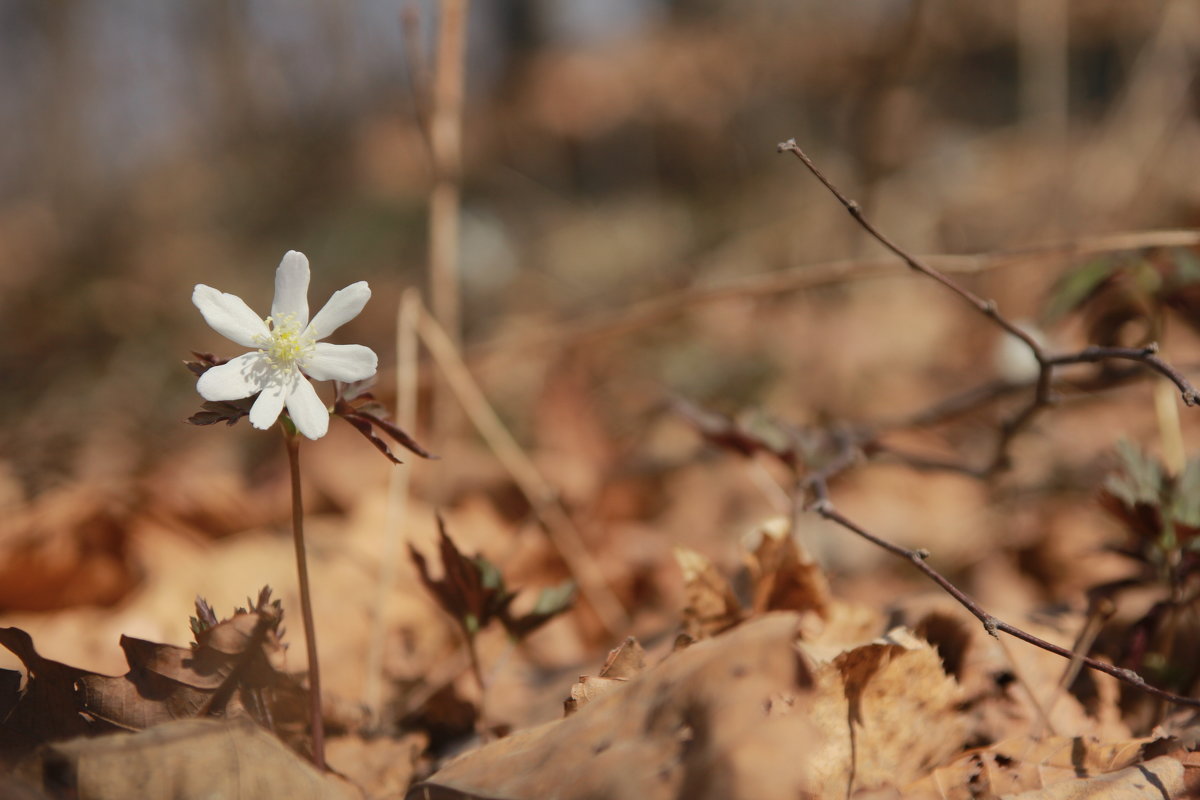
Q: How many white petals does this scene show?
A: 7